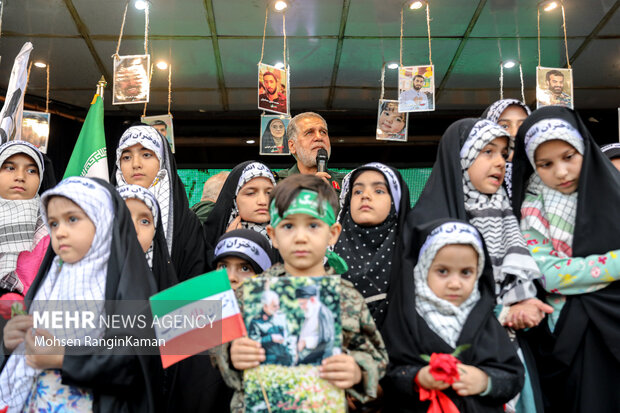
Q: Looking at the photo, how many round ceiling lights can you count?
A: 9